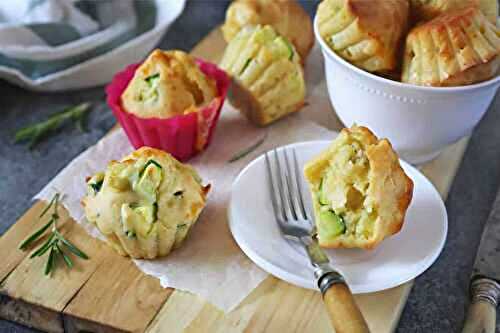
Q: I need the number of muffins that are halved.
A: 1